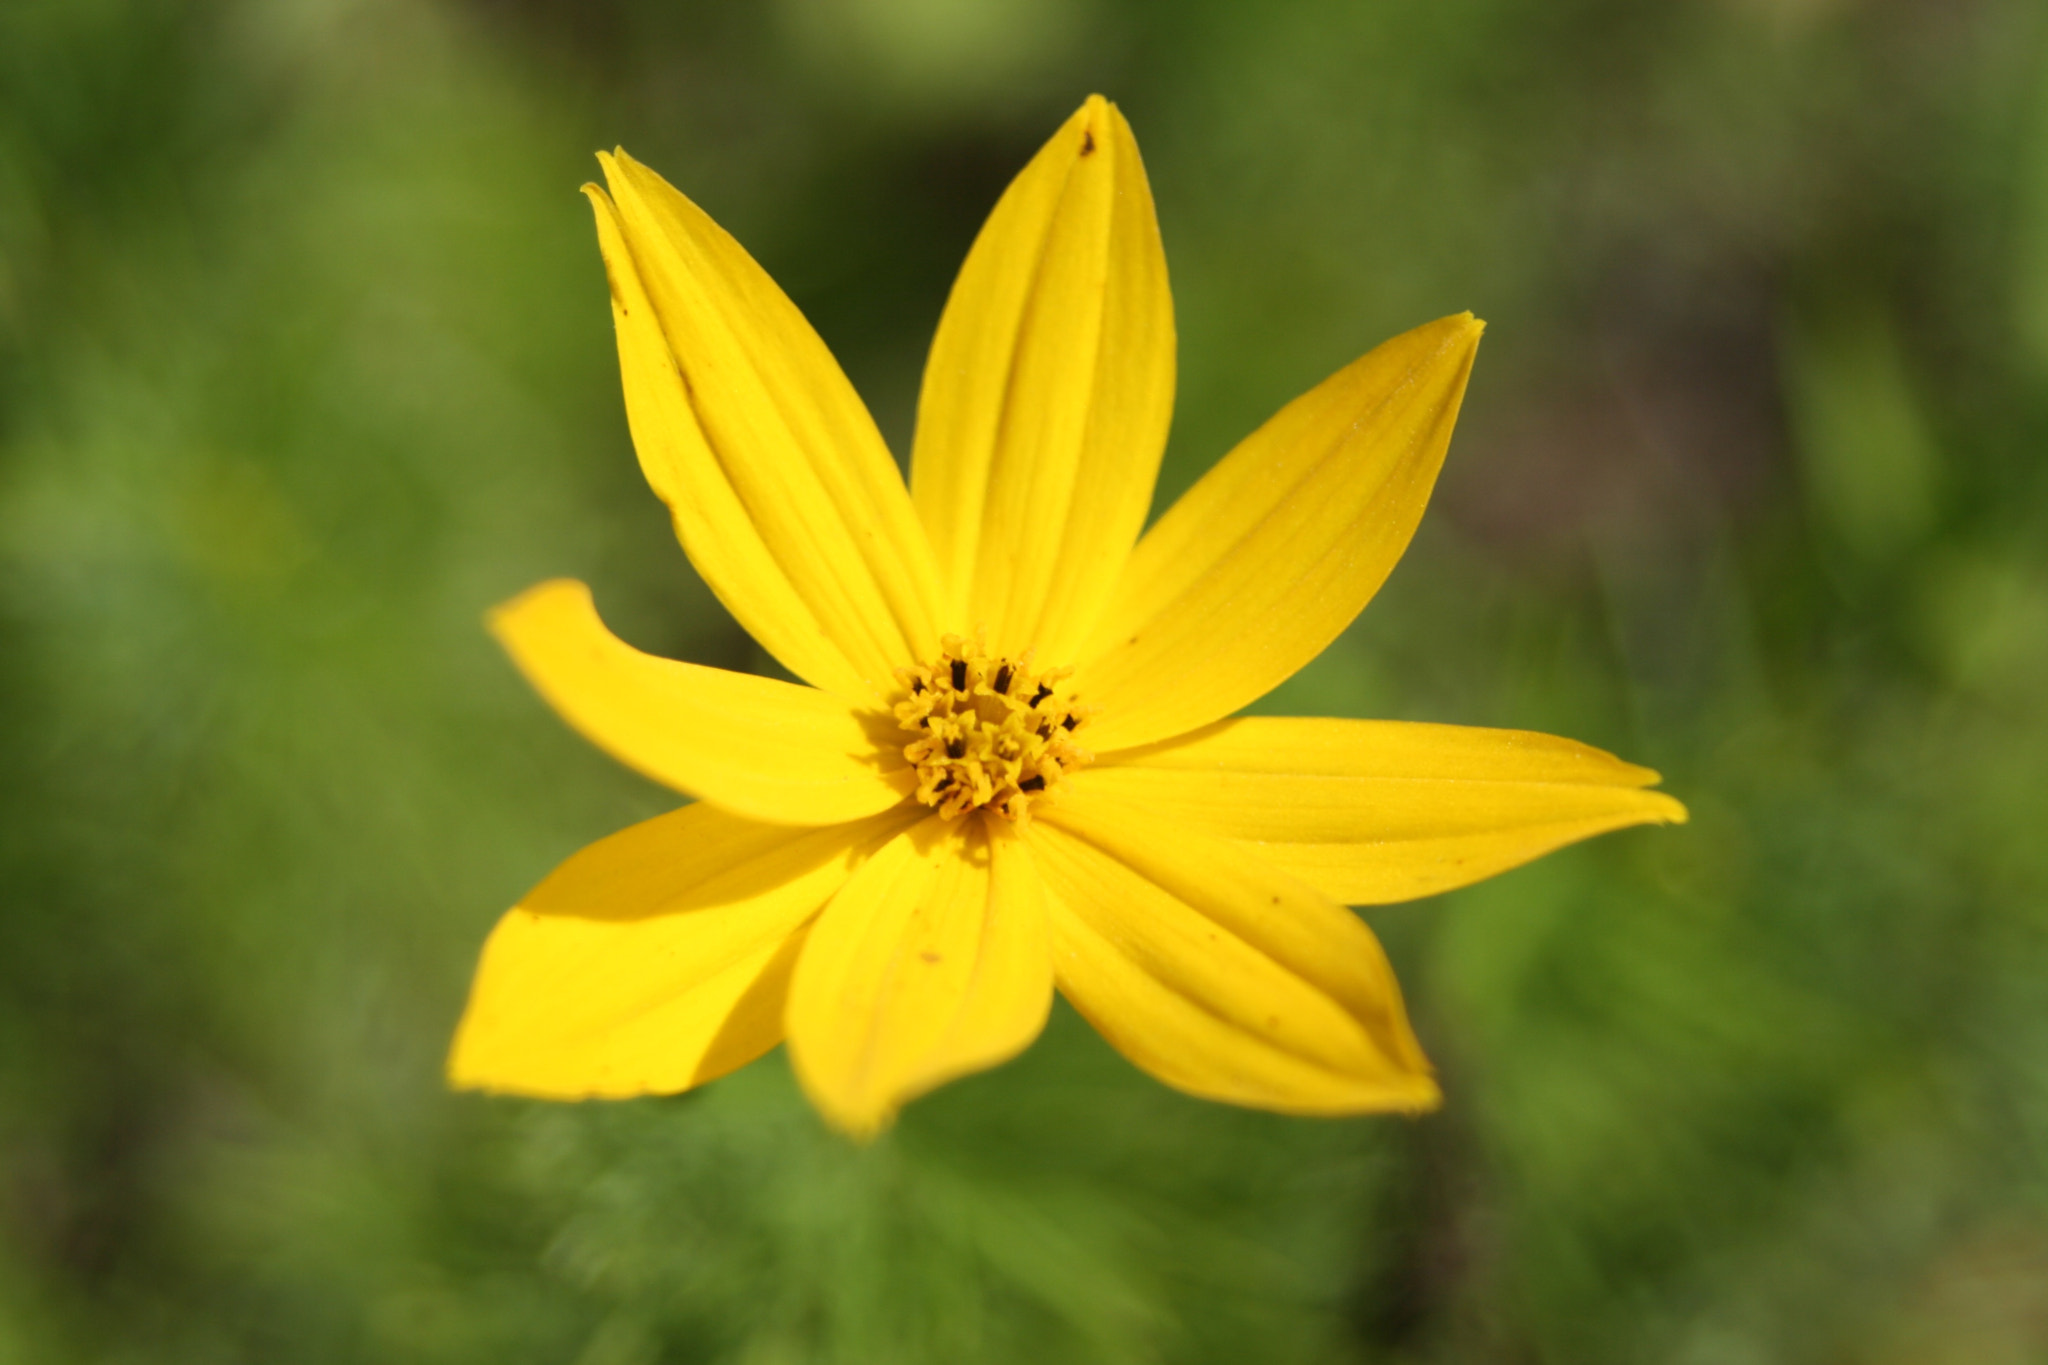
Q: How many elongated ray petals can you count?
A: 8